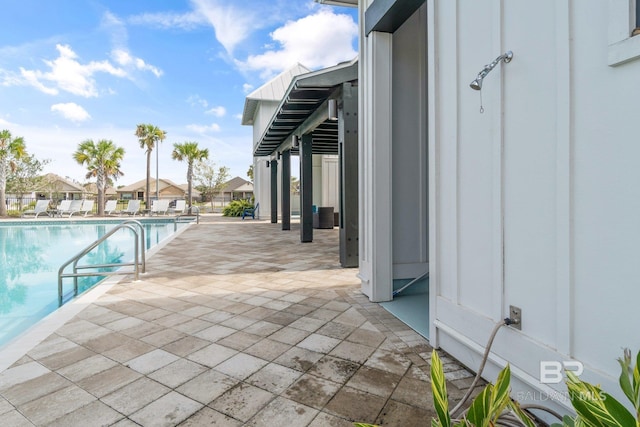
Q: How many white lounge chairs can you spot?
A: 9